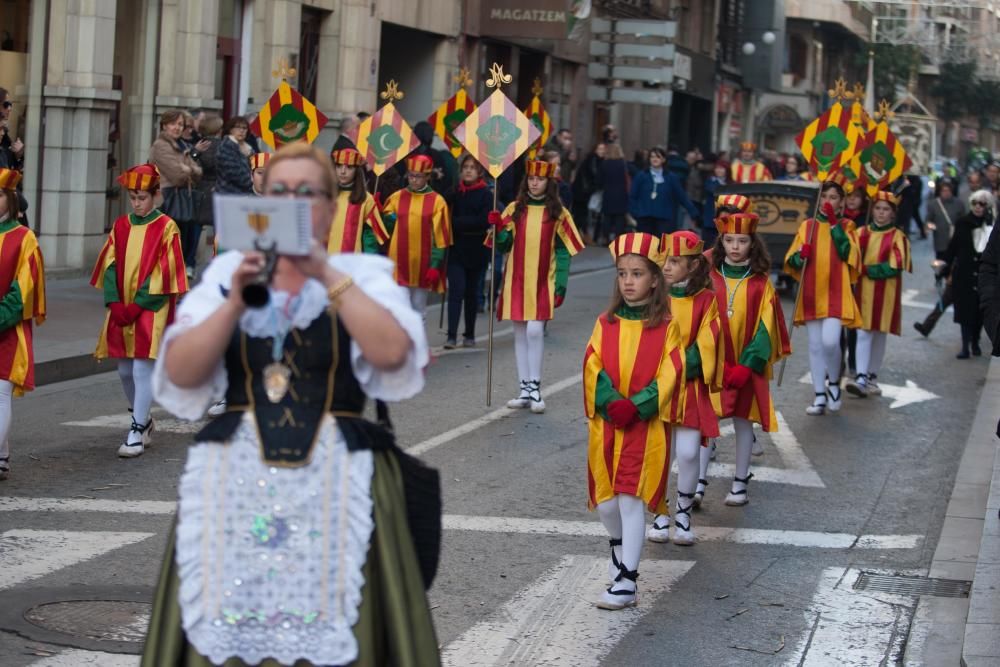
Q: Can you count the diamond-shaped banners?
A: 8